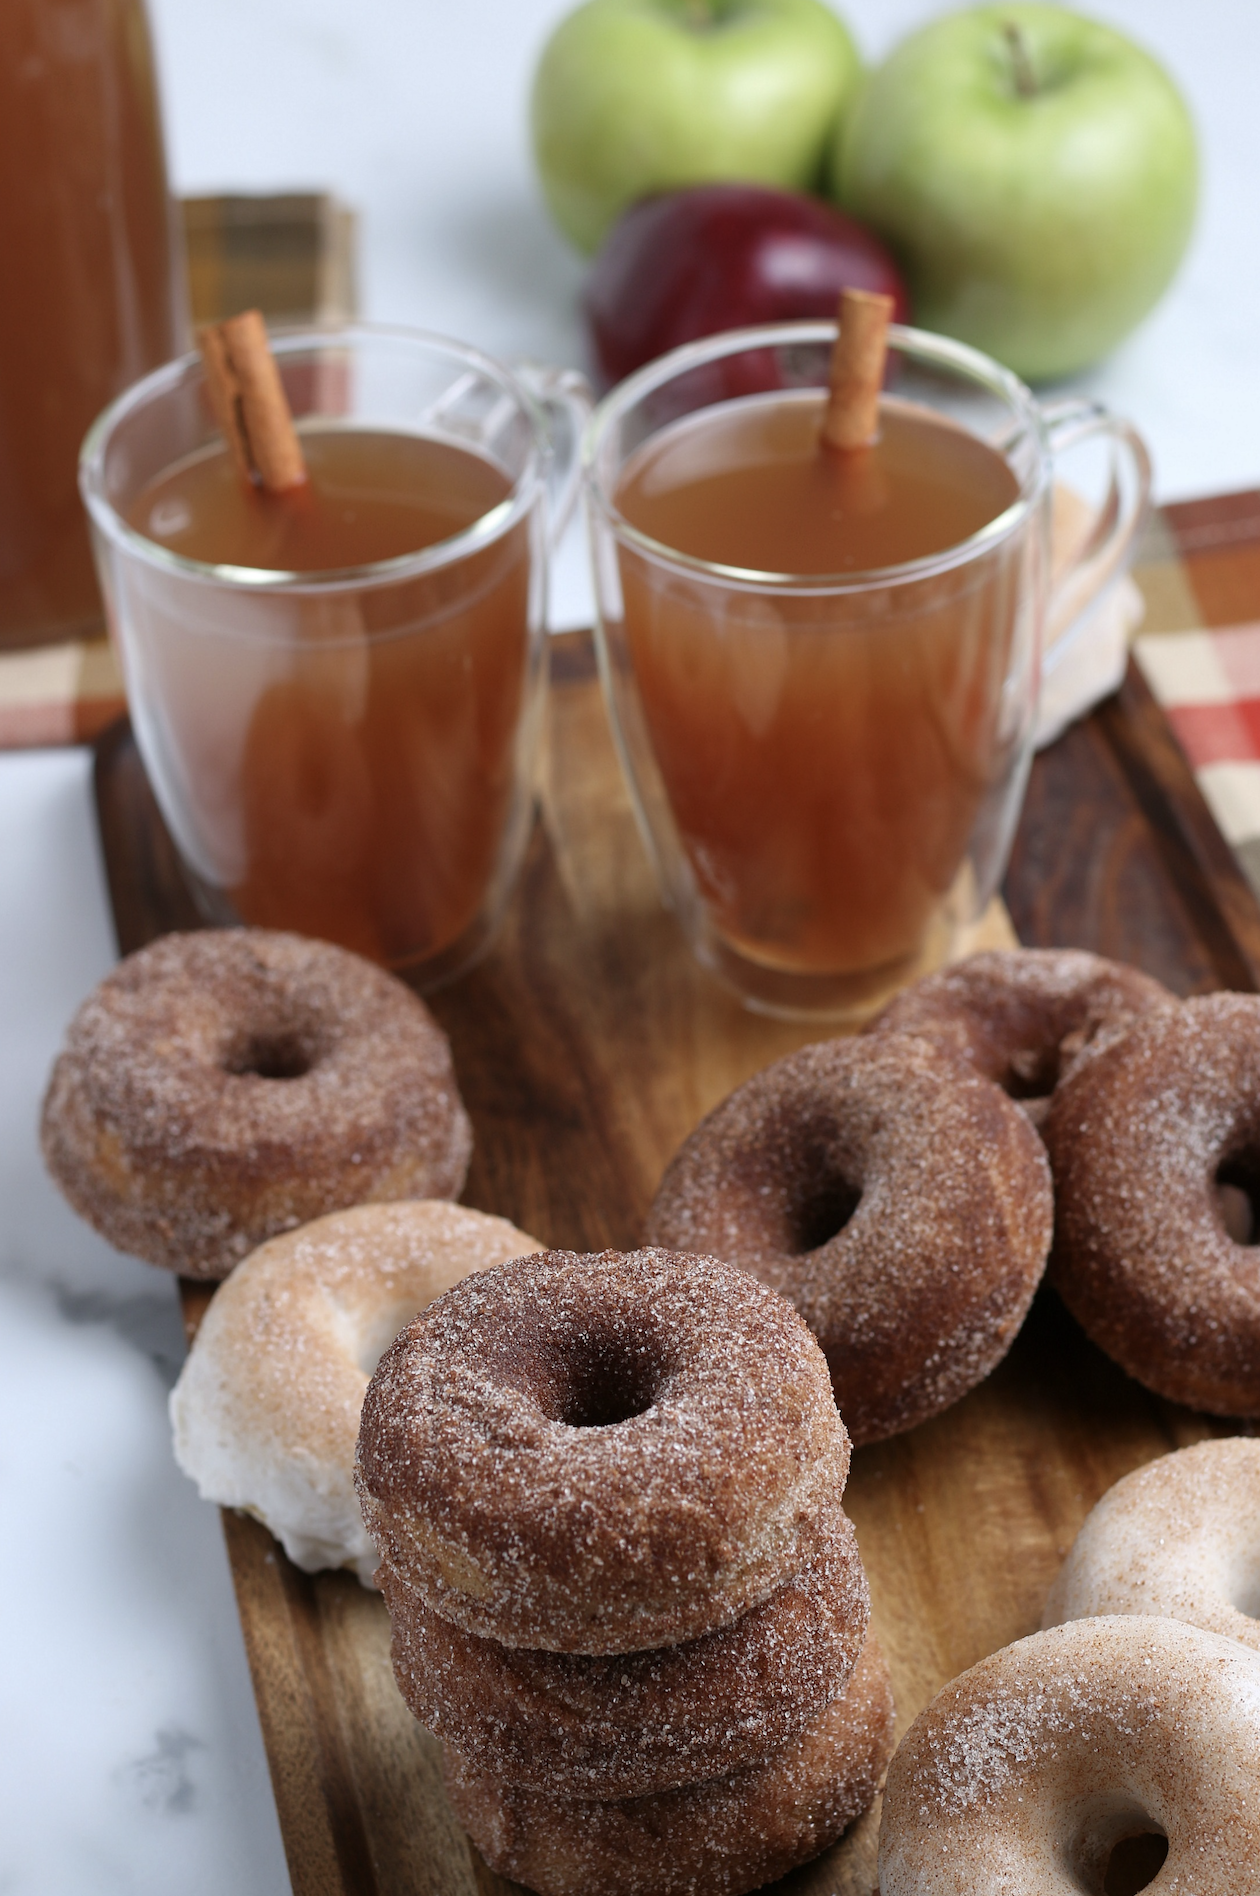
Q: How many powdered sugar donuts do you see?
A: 3